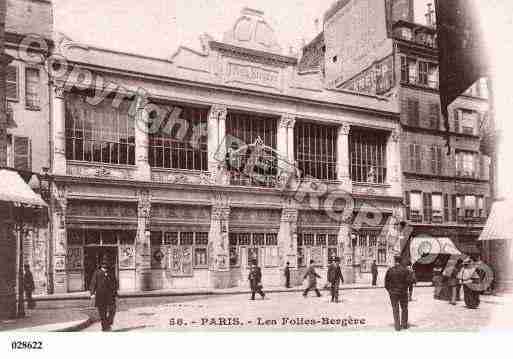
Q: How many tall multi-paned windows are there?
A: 5